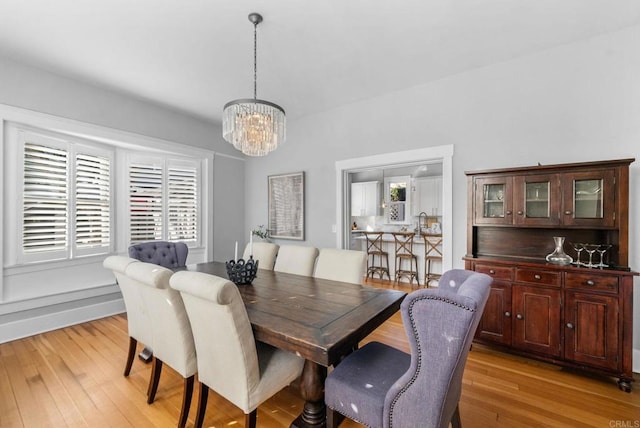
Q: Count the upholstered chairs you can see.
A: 8